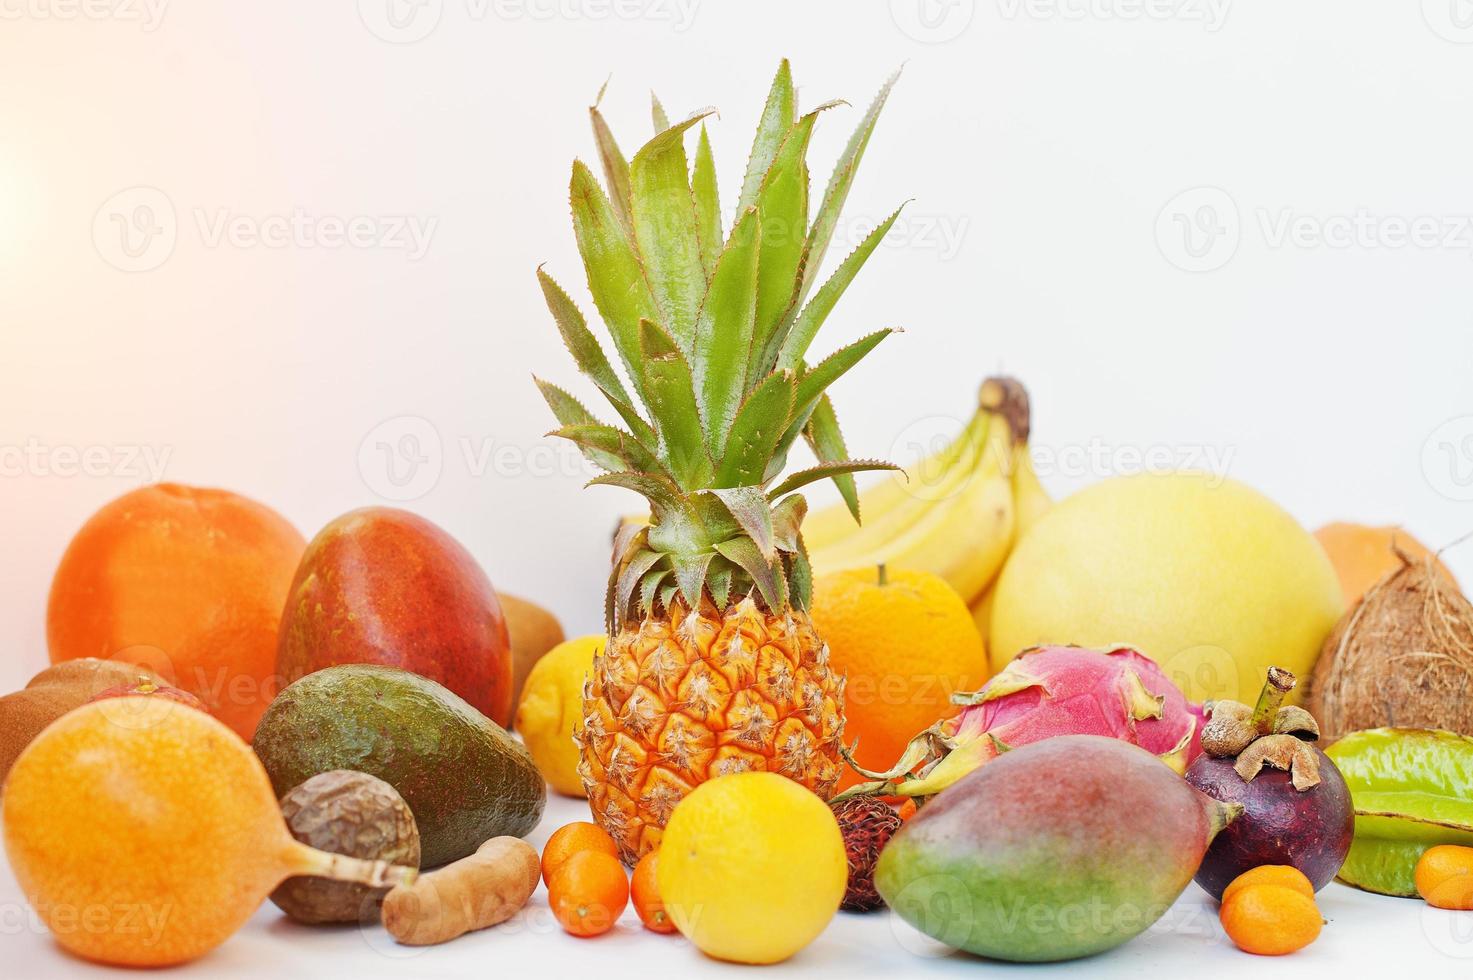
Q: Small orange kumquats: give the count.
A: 6